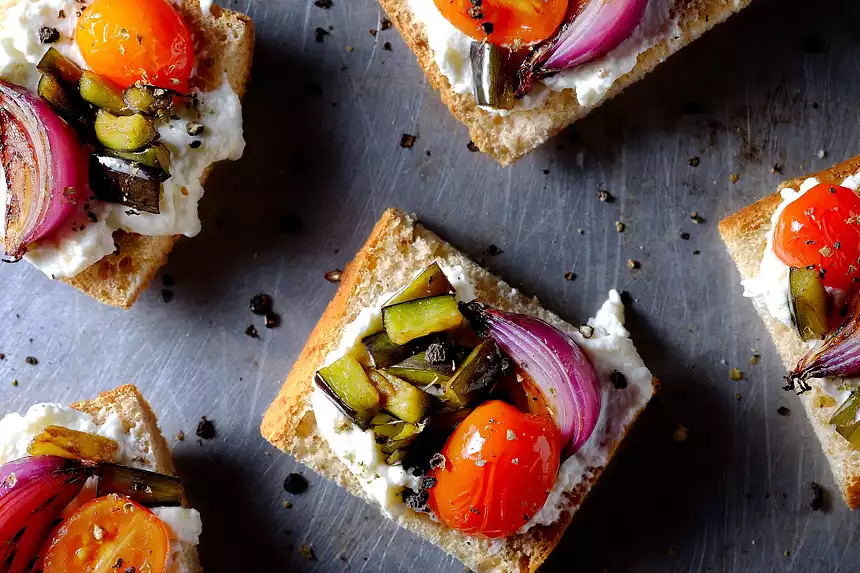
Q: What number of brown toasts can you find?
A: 5